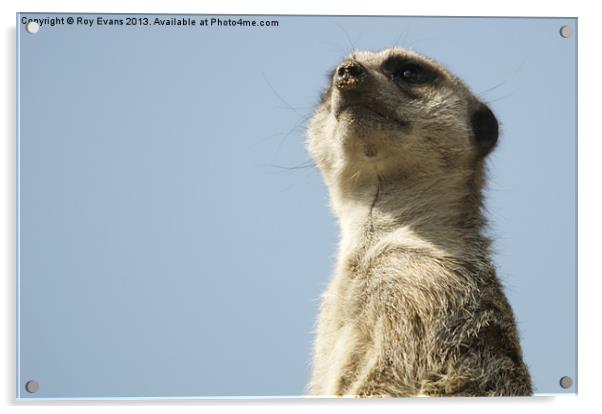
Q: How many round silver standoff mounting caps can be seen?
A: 4